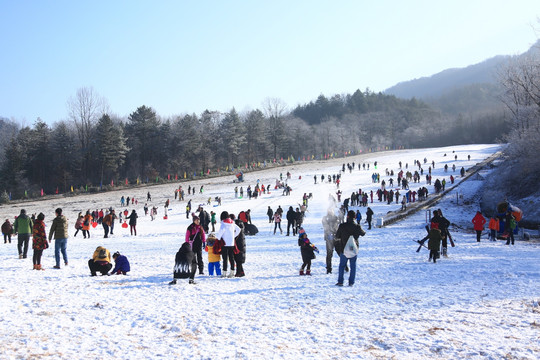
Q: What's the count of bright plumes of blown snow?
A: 1